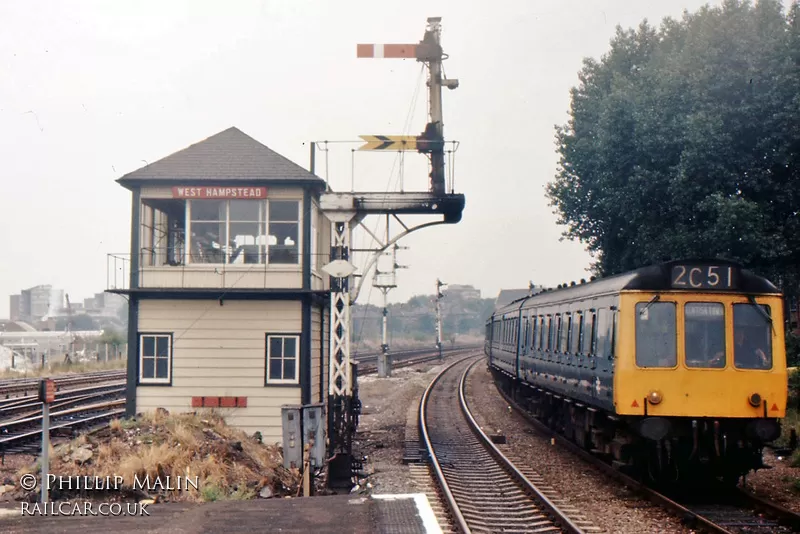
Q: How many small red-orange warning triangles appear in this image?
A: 2